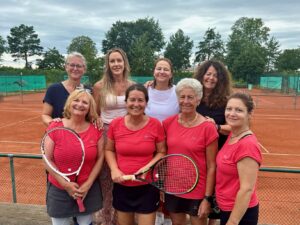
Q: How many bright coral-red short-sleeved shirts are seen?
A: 4